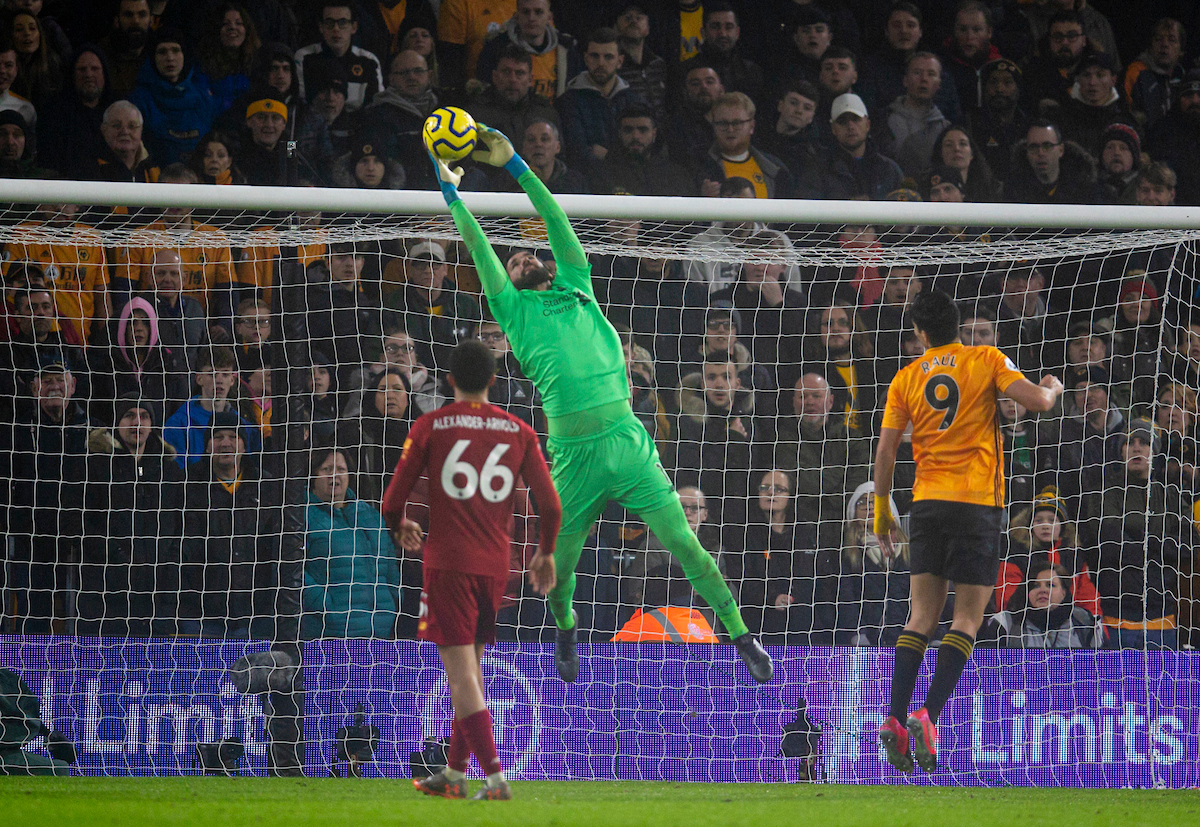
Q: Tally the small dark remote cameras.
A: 4